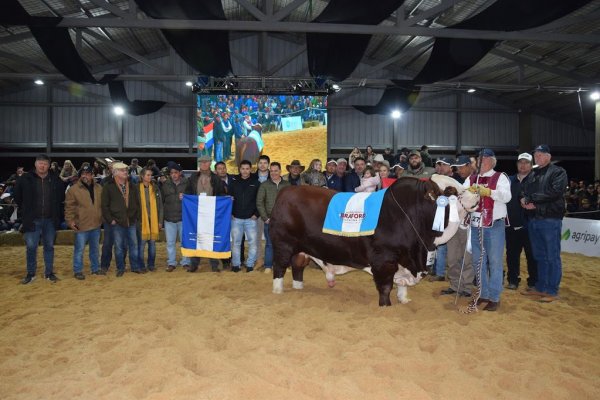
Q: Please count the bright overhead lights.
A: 7